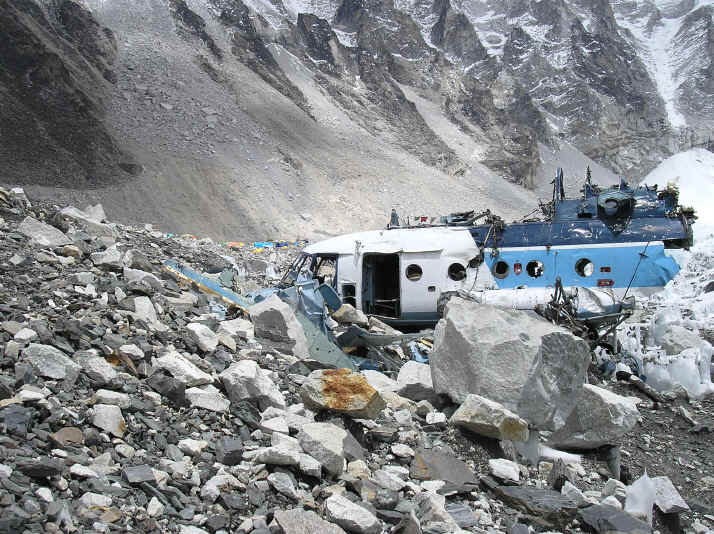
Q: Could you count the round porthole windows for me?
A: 5